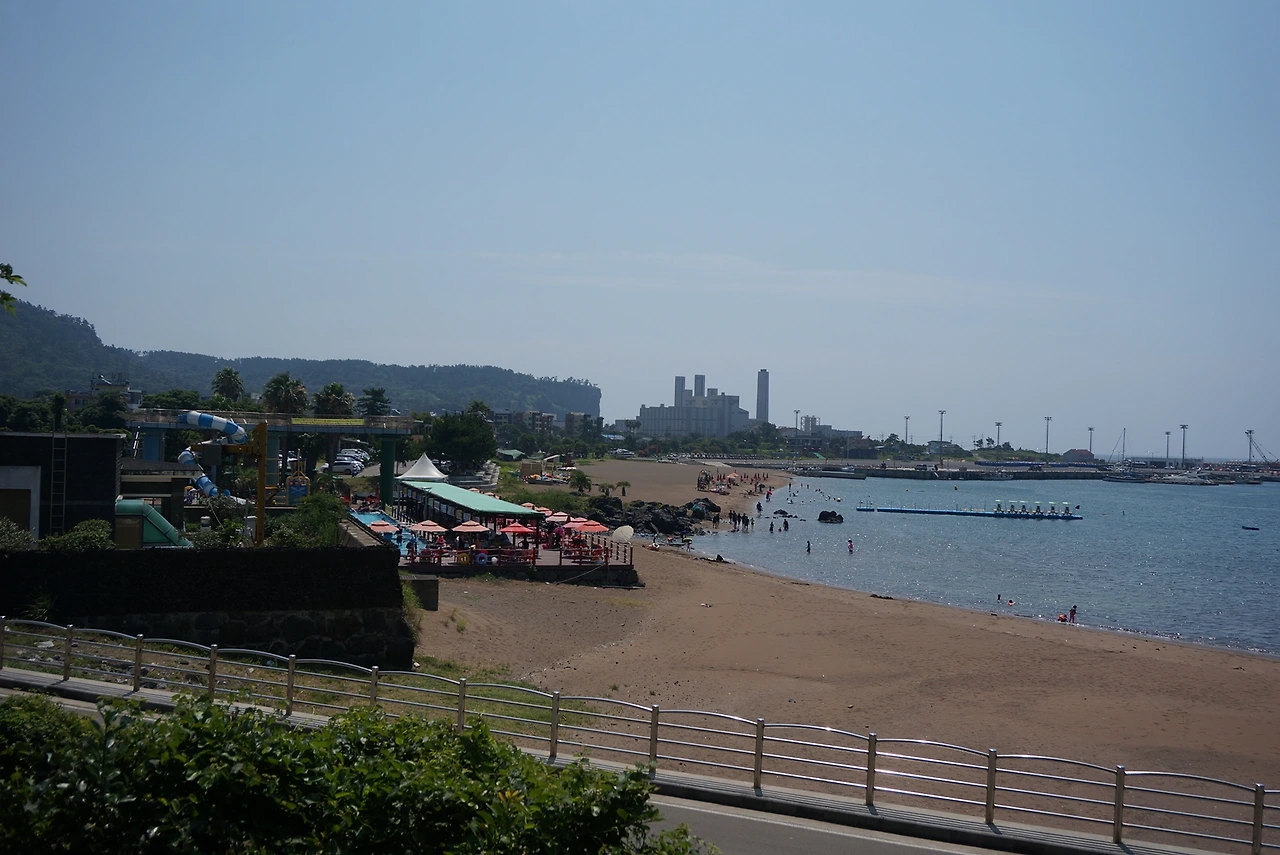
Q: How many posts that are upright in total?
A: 14